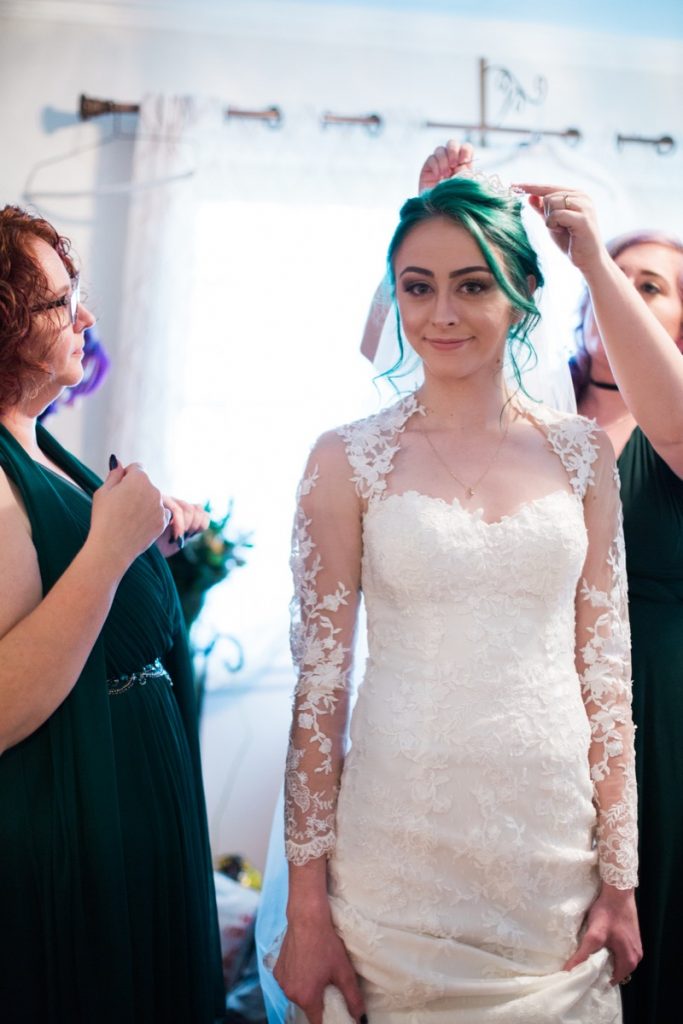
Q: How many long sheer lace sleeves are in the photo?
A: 2